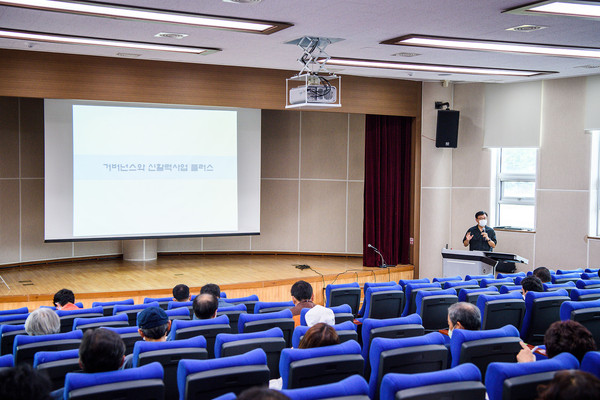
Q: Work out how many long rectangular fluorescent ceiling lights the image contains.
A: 5